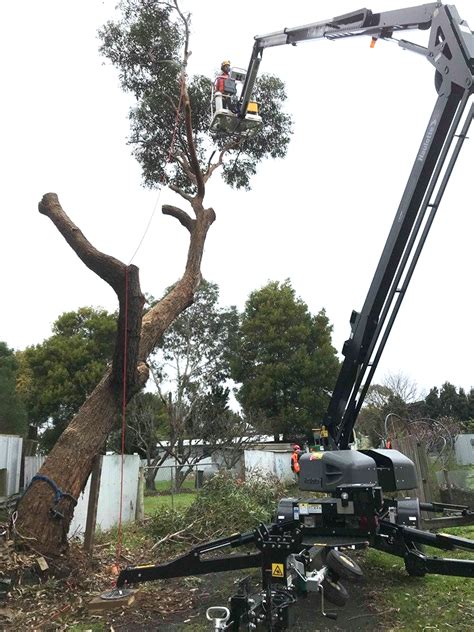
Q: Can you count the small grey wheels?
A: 2